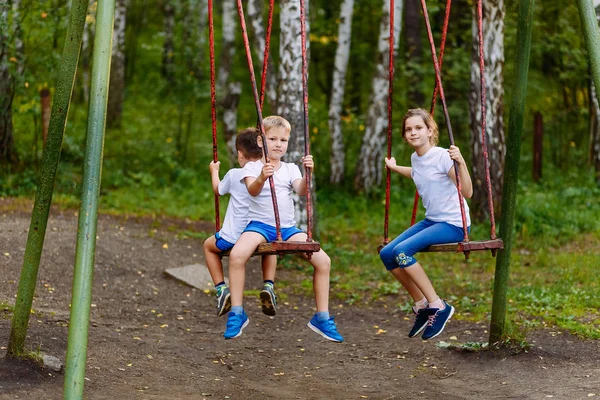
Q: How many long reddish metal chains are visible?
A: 8